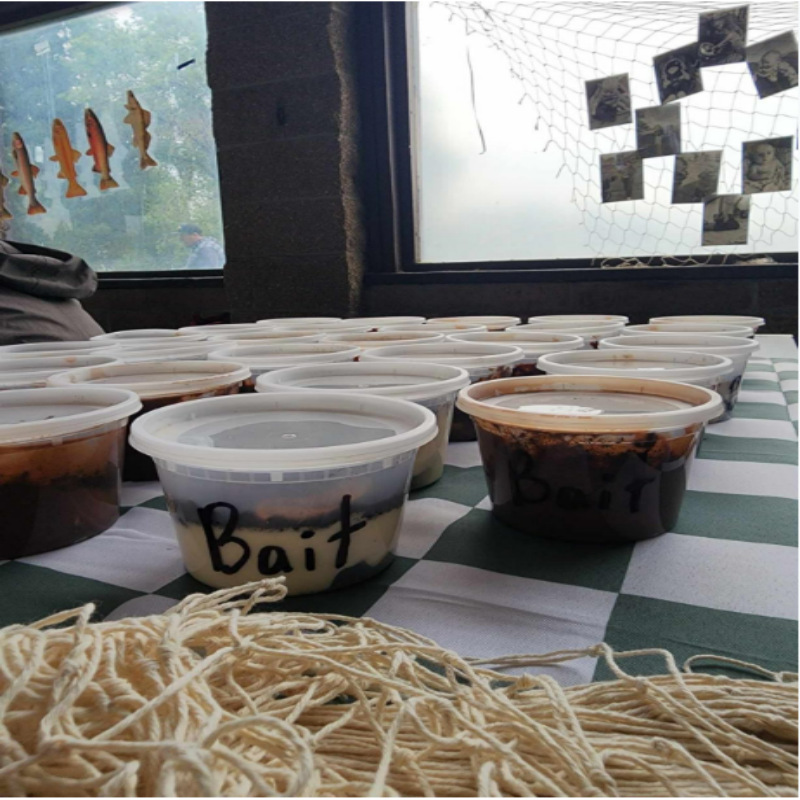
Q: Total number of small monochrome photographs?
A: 9